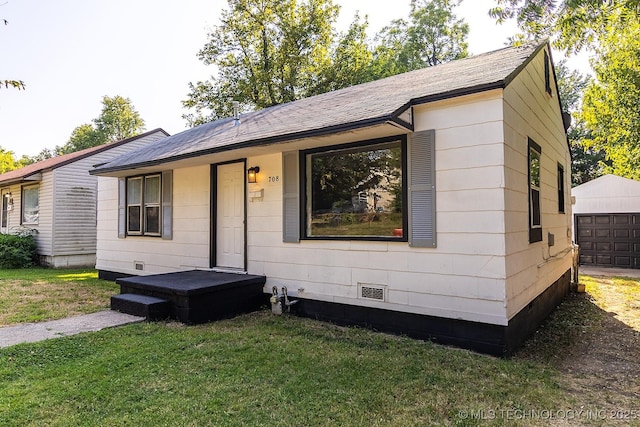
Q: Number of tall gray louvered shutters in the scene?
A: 4